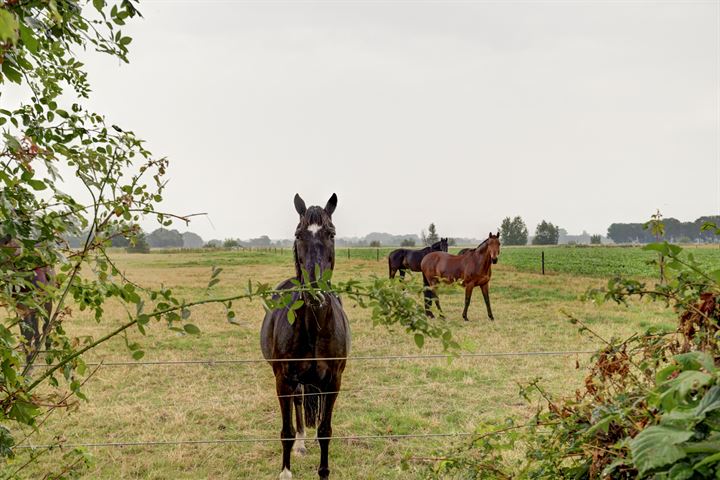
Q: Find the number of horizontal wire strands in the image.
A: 3